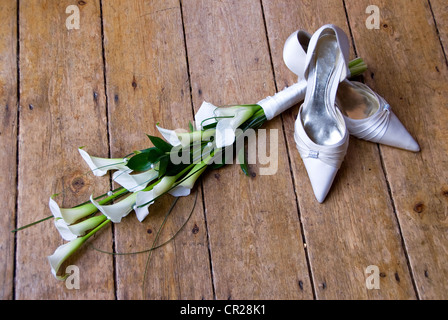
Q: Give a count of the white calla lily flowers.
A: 11